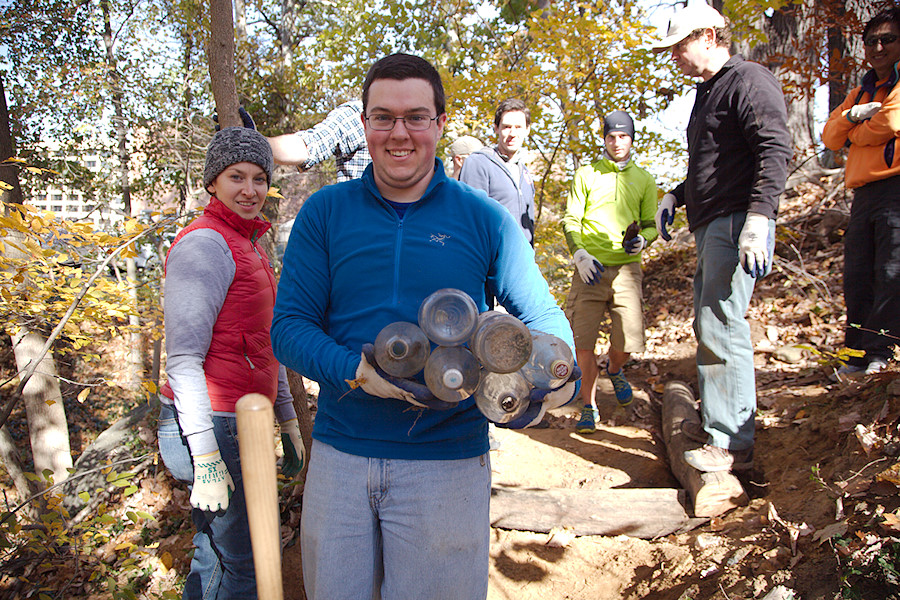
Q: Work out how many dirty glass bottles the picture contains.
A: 6